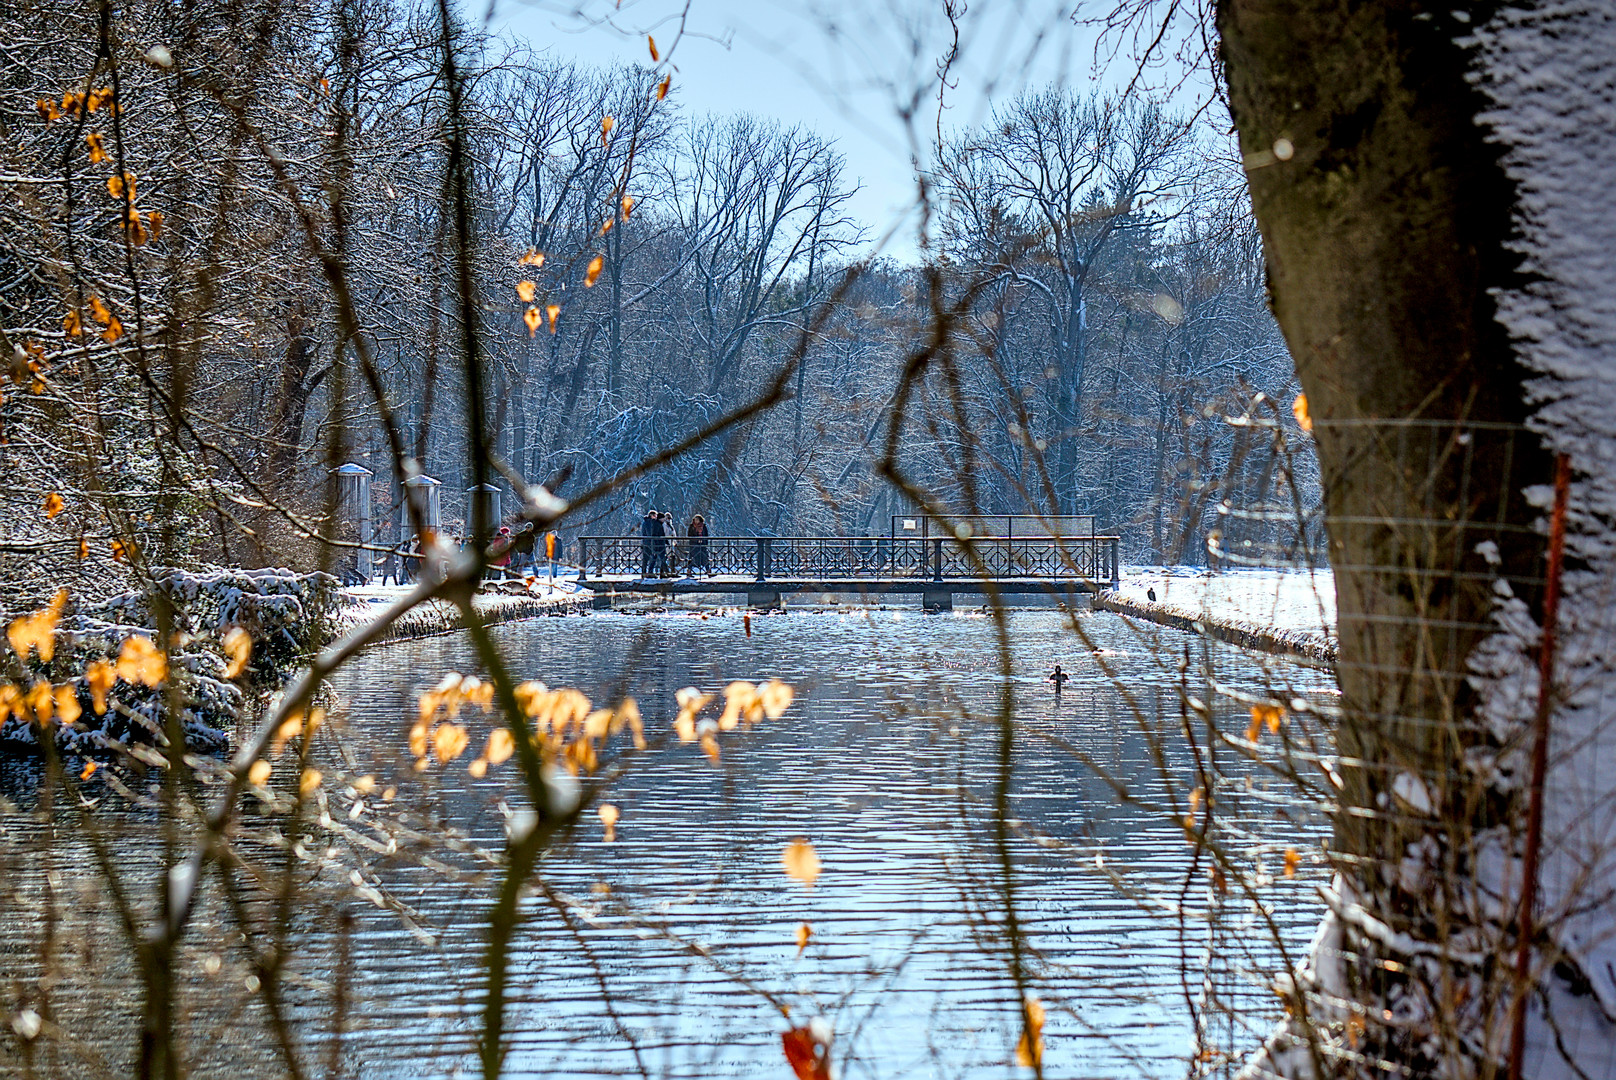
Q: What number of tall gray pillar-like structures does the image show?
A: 3